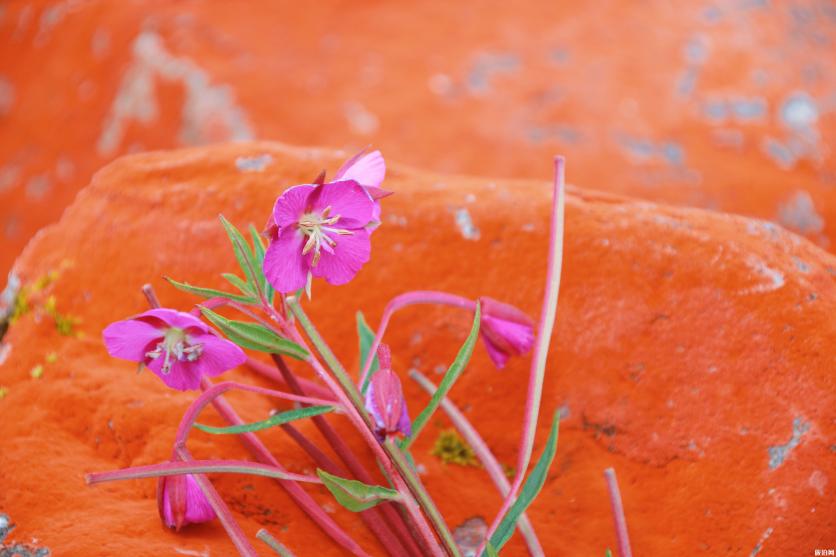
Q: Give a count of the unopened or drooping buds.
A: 3